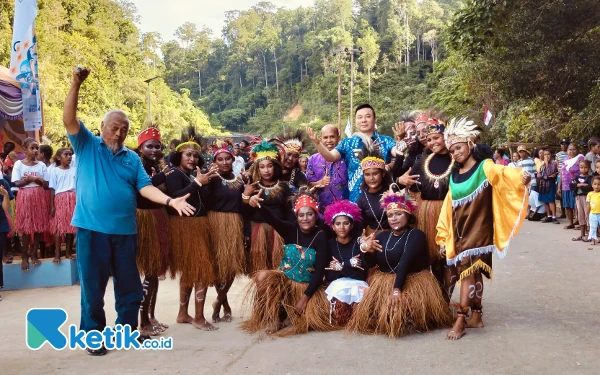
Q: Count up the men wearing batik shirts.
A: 2